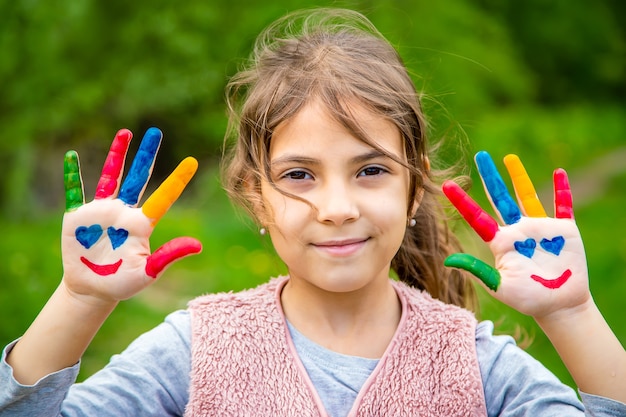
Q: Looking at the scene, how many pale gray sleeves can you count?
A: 2